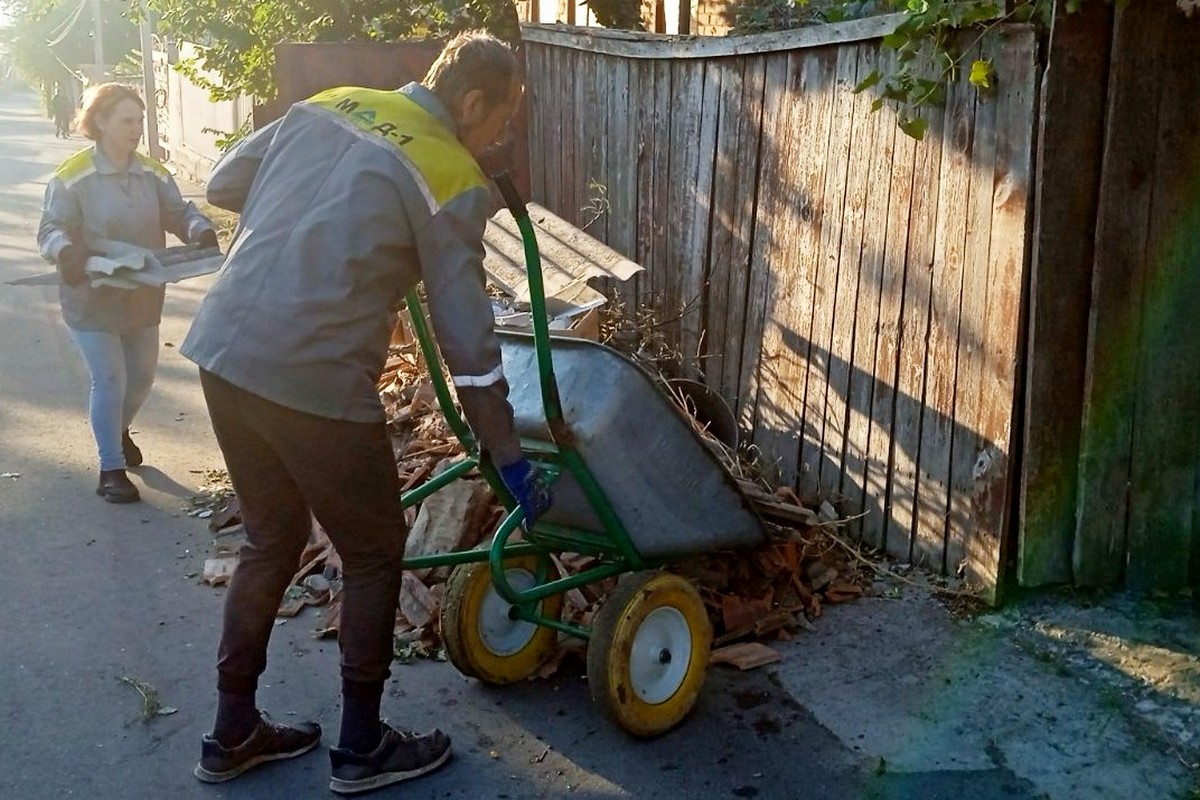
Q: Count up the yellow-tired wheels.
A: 2